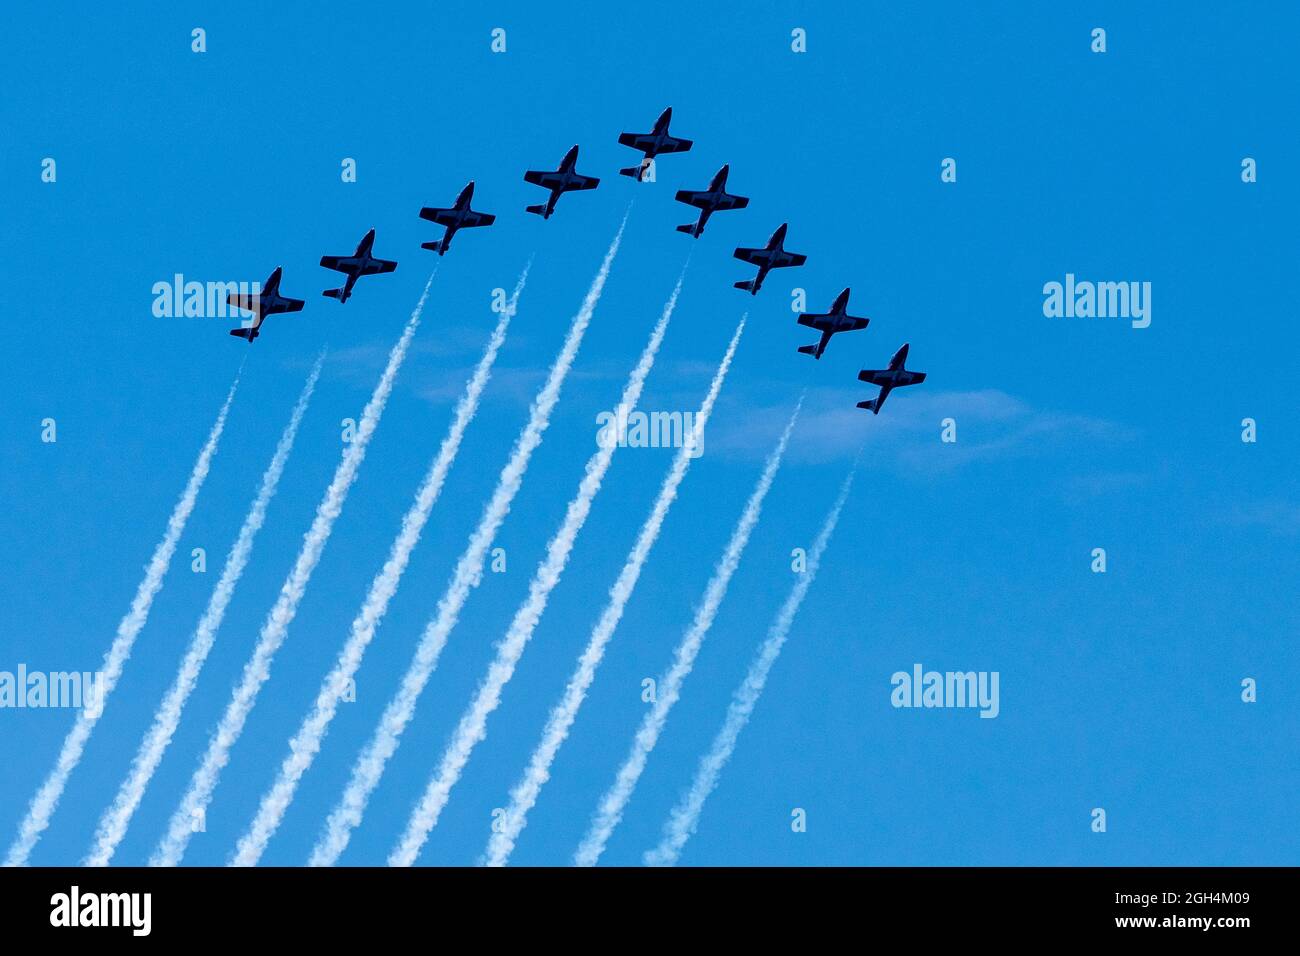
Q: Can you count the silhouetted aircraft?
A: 9